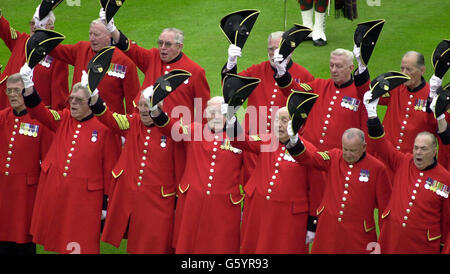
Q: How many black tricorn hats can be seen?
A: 13